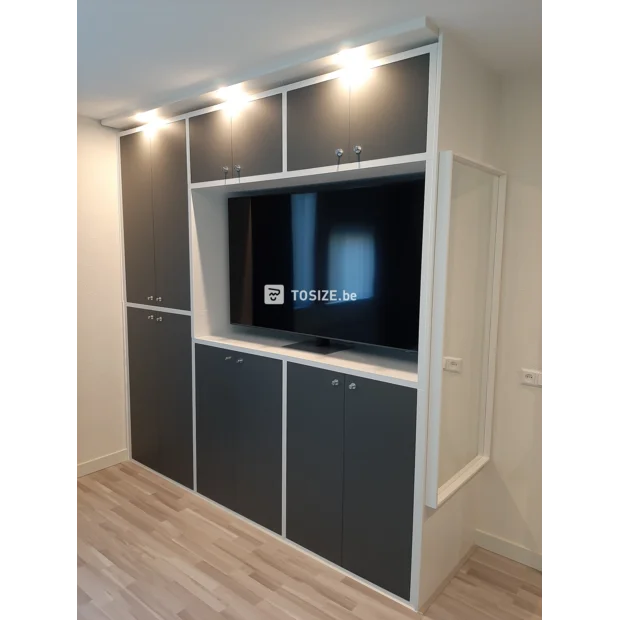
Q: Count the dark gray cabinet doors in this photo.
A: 12